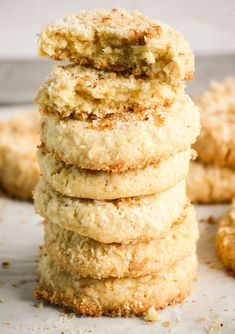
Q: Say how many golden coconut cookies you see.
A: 11